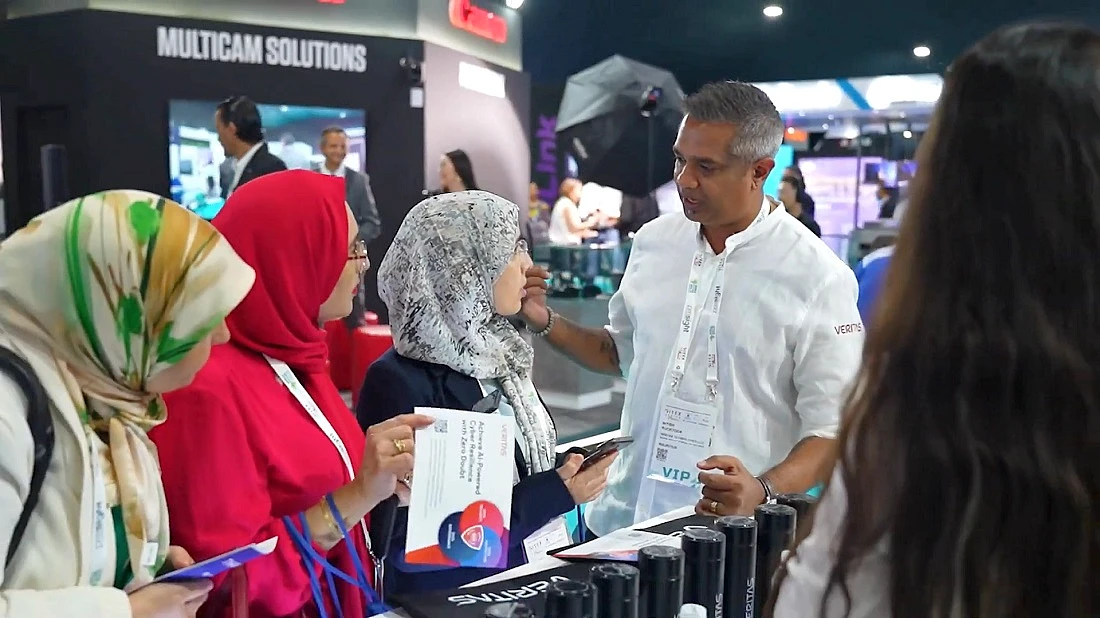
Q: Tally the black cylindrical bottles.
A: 8